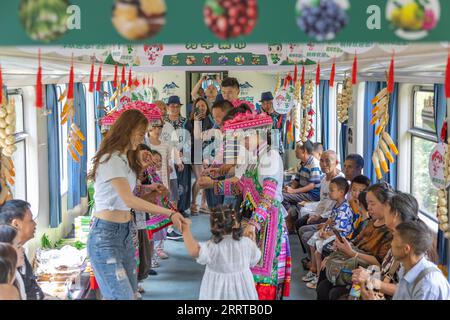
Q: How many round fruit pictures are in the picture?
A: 5